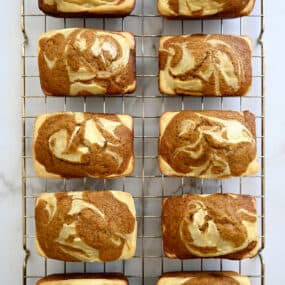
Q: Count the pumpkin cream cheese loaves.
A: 10